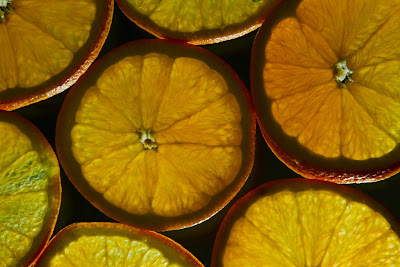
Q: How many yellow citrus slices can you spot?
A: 7